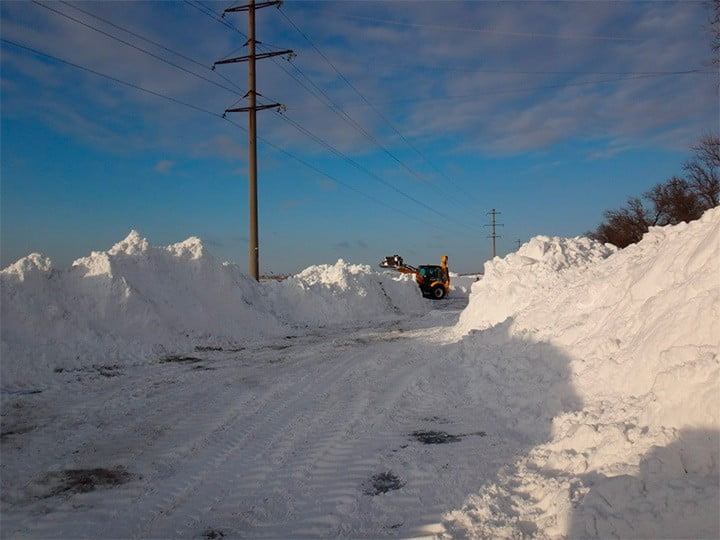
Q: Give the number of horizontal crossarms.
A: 6